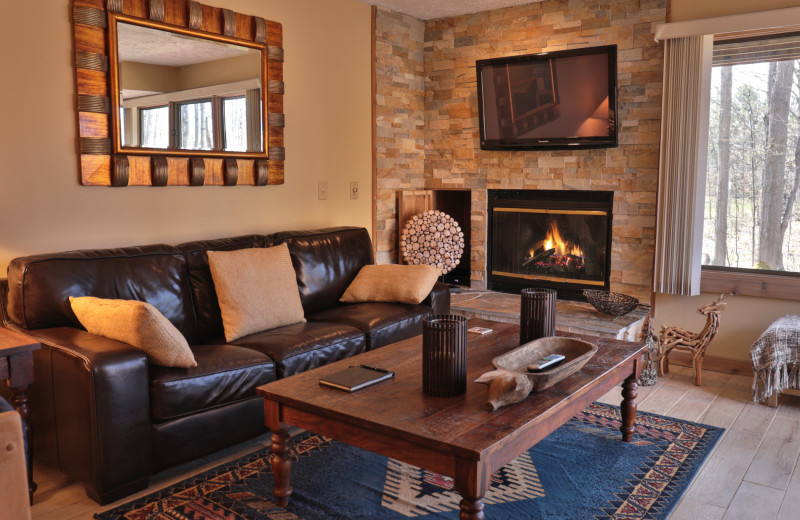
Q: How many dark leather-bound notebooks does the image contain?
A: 1